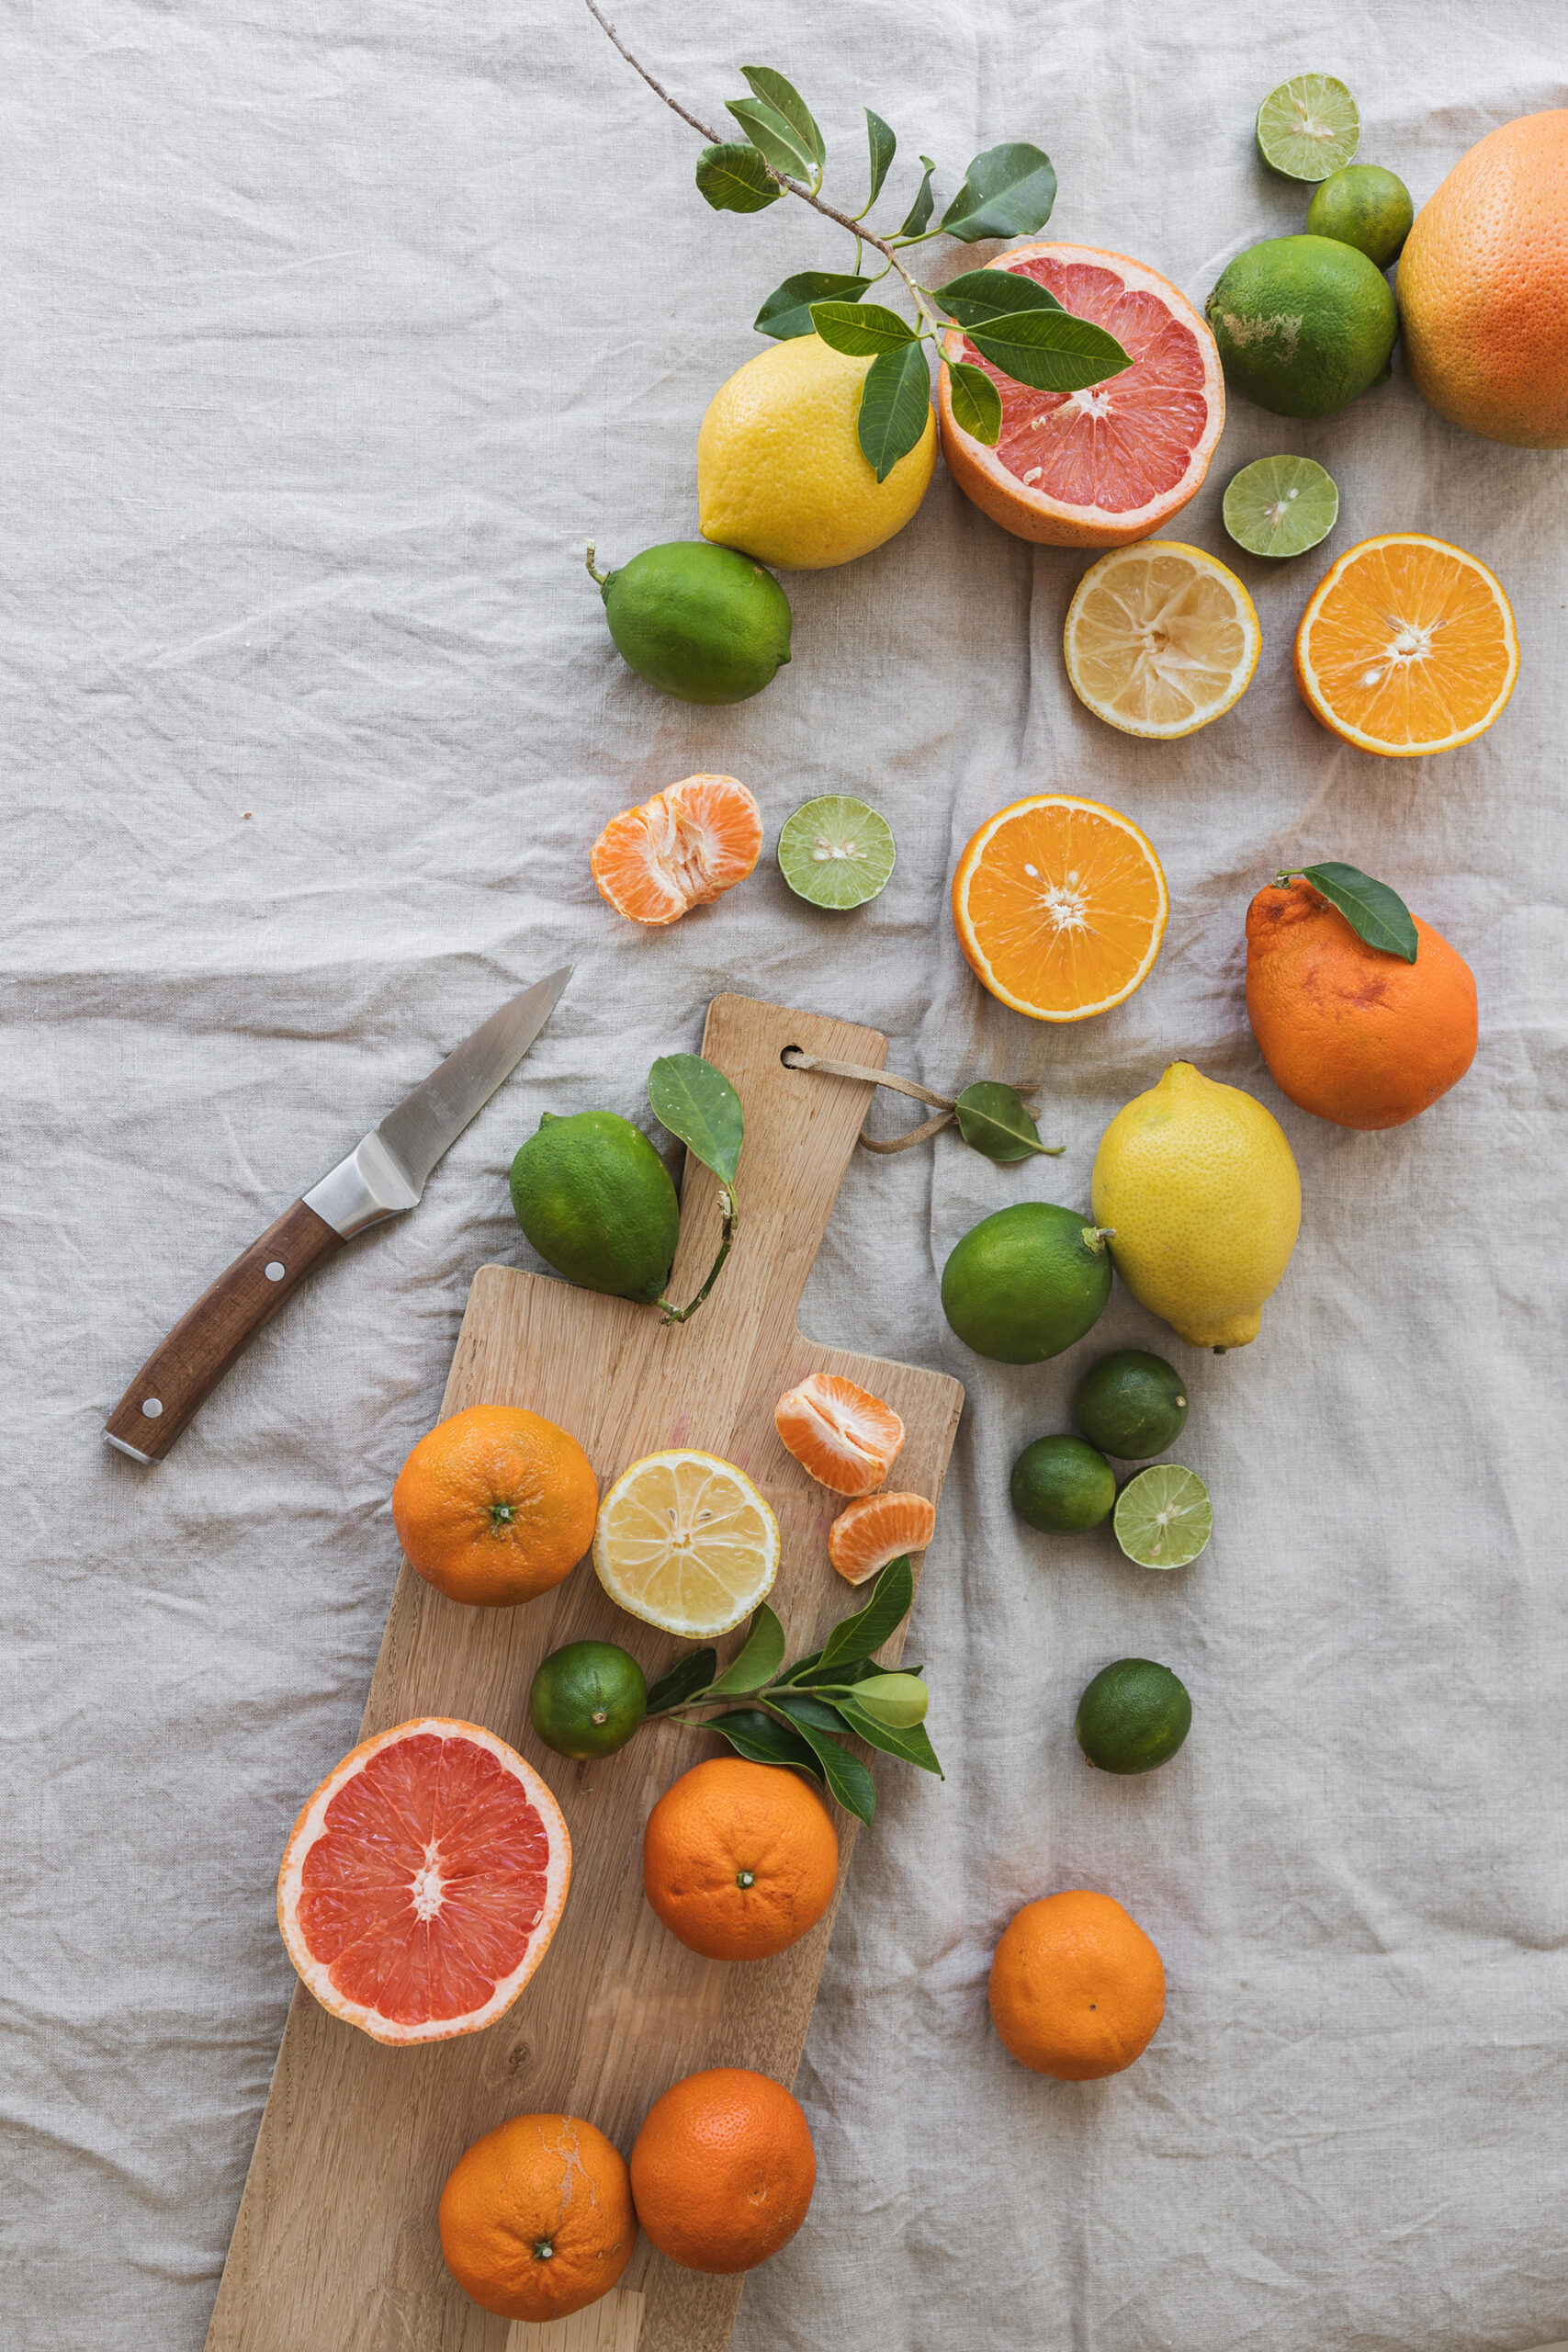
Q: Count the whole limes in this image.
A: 9